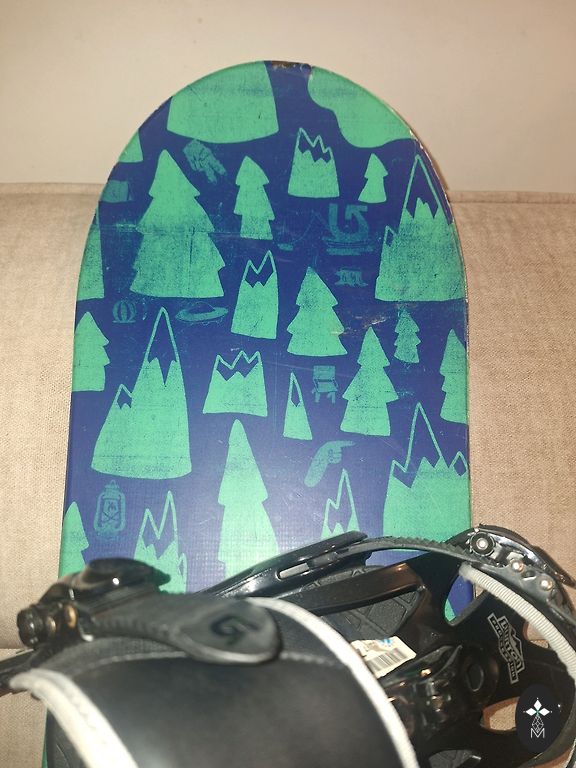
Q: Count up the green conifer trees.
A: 10